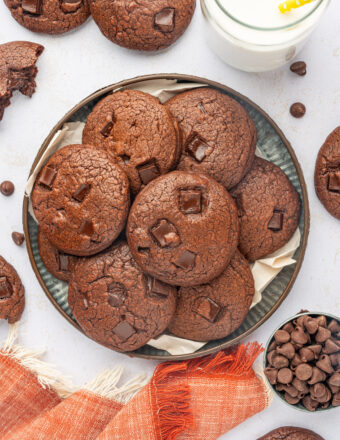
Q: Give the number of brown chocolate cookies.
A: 14